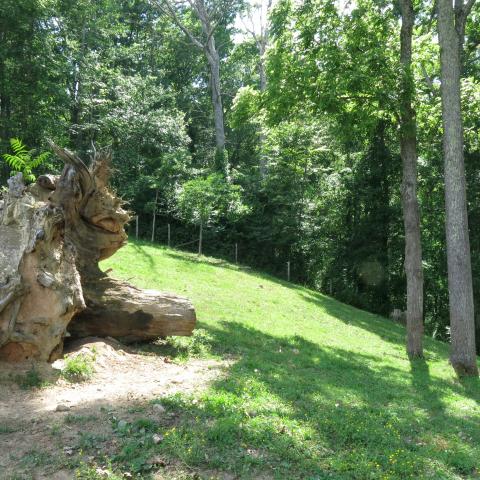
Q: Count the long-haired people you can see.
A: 0